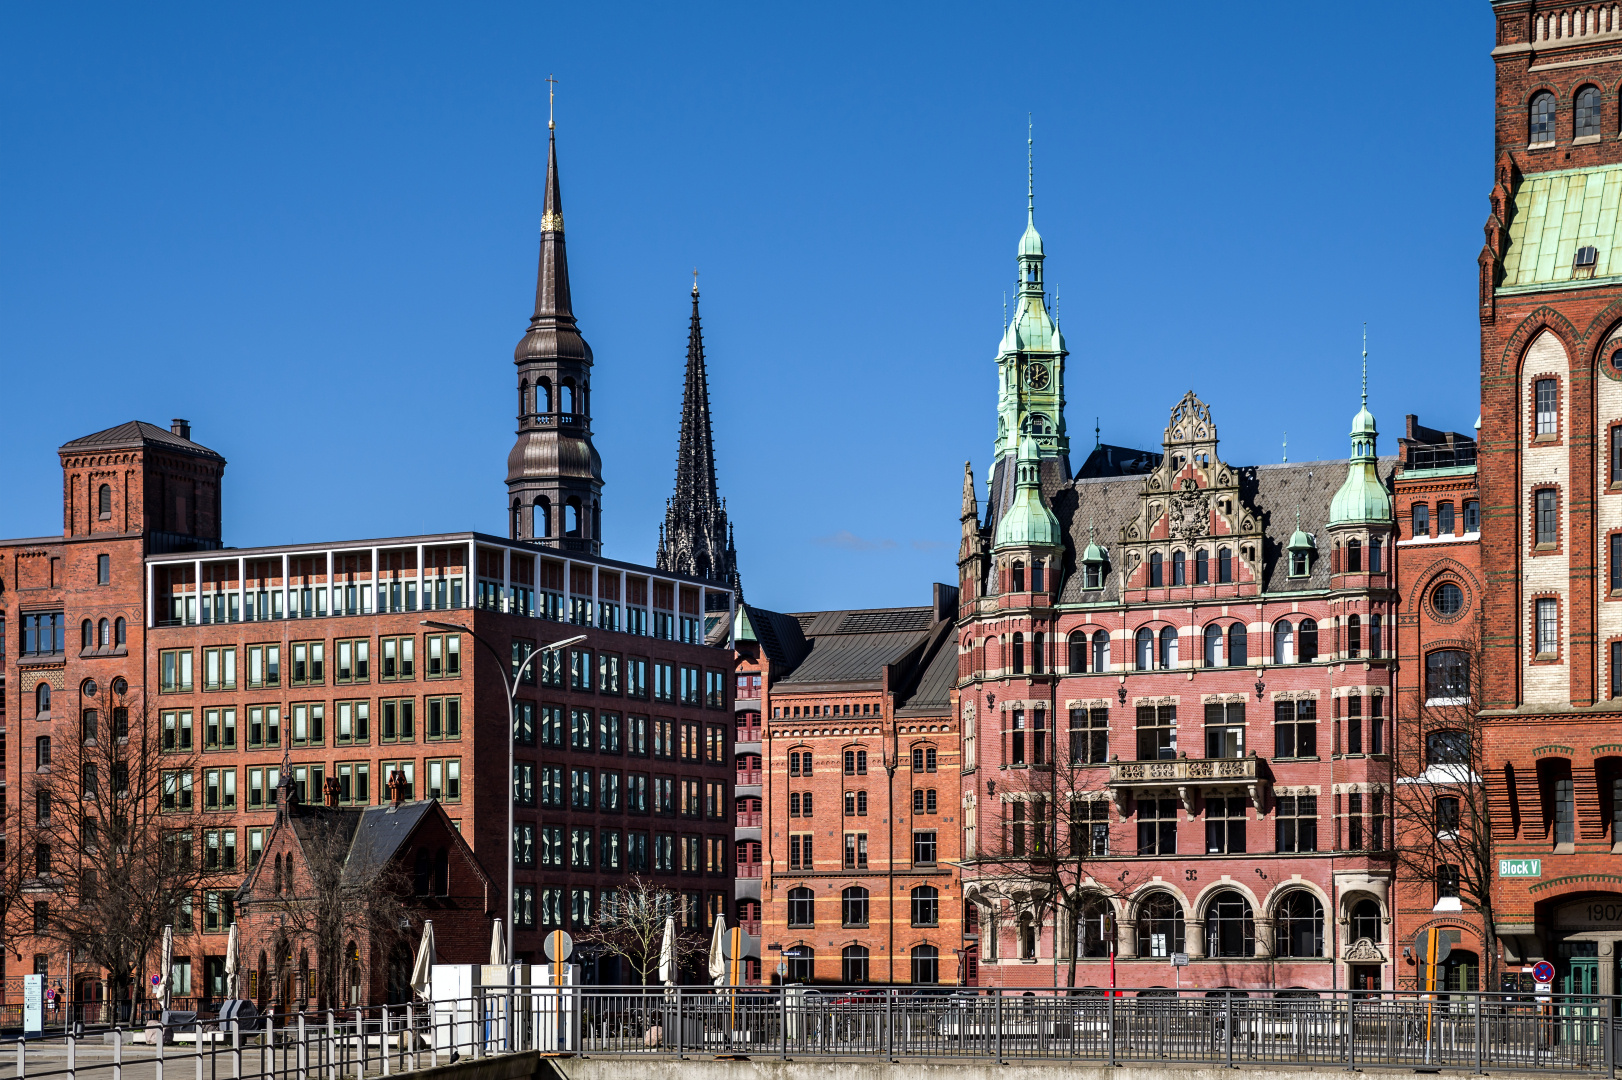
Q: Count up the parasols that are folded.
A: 6